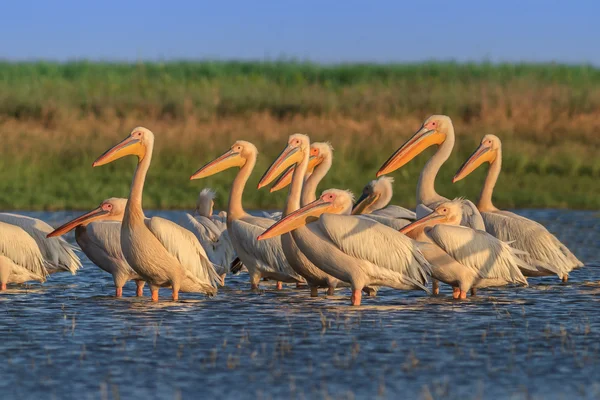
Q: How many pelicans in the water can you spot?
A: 13